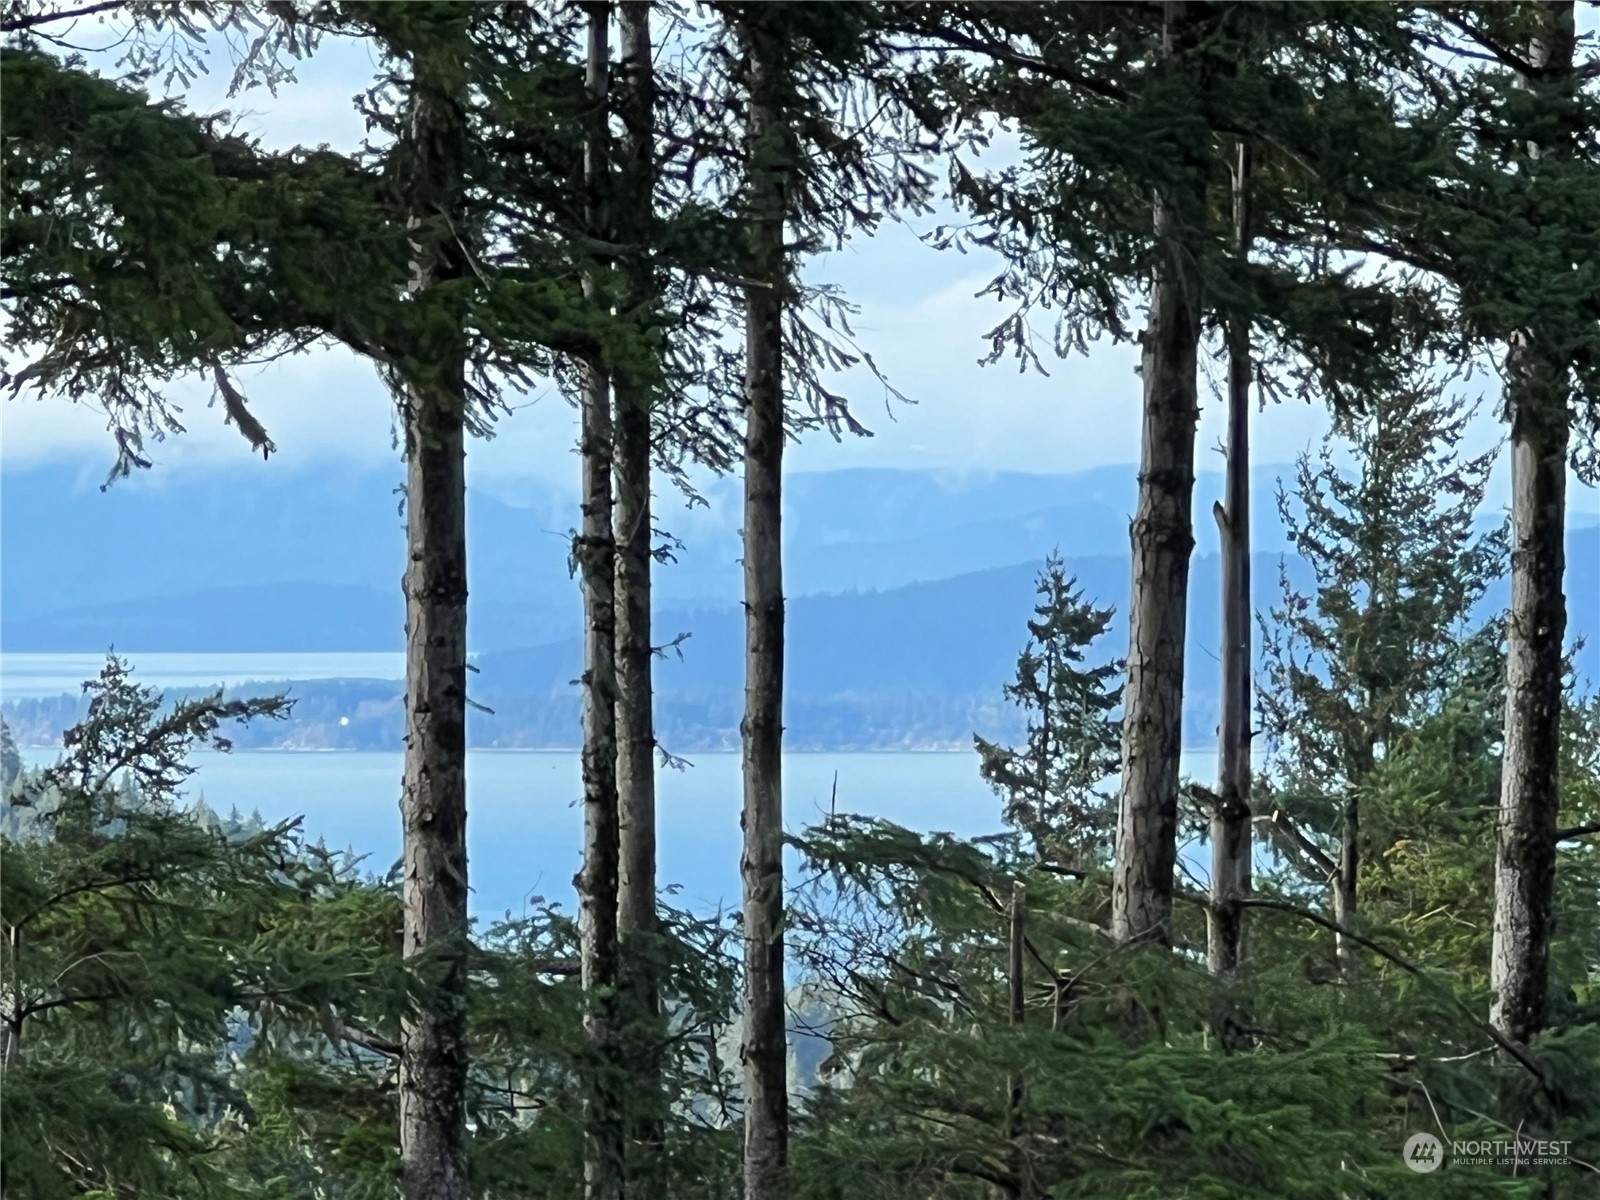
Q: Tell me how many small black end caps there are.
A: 0